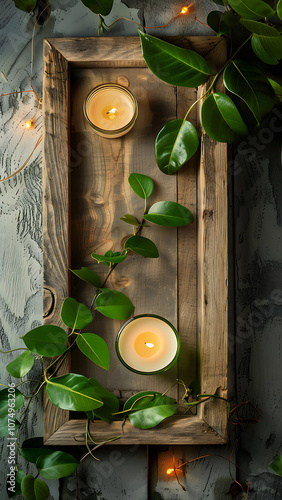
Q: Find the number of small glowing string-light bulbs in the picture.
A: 3